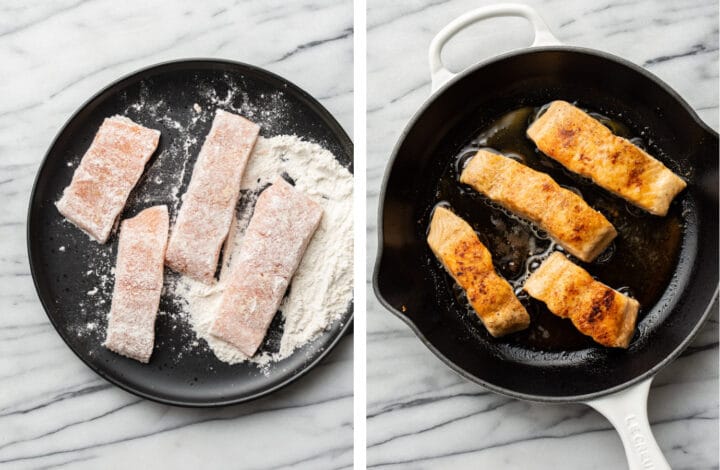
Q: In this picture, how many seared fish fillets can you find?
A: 4